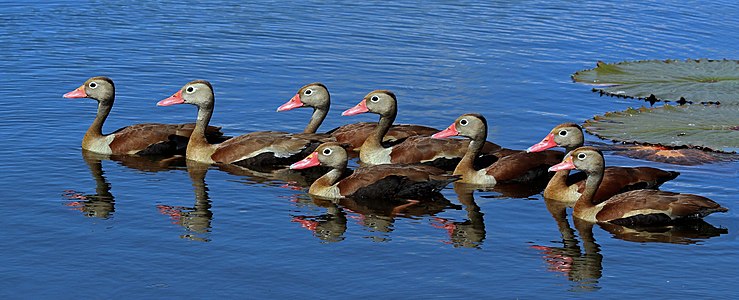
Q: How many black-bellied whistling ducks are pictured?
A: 8